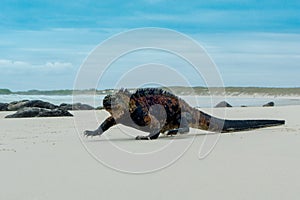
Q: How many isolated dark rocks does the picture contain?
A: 2